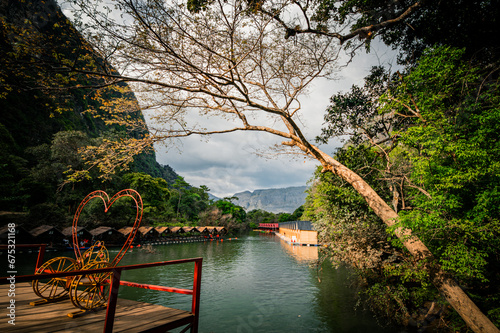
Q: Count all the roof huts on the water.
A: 12